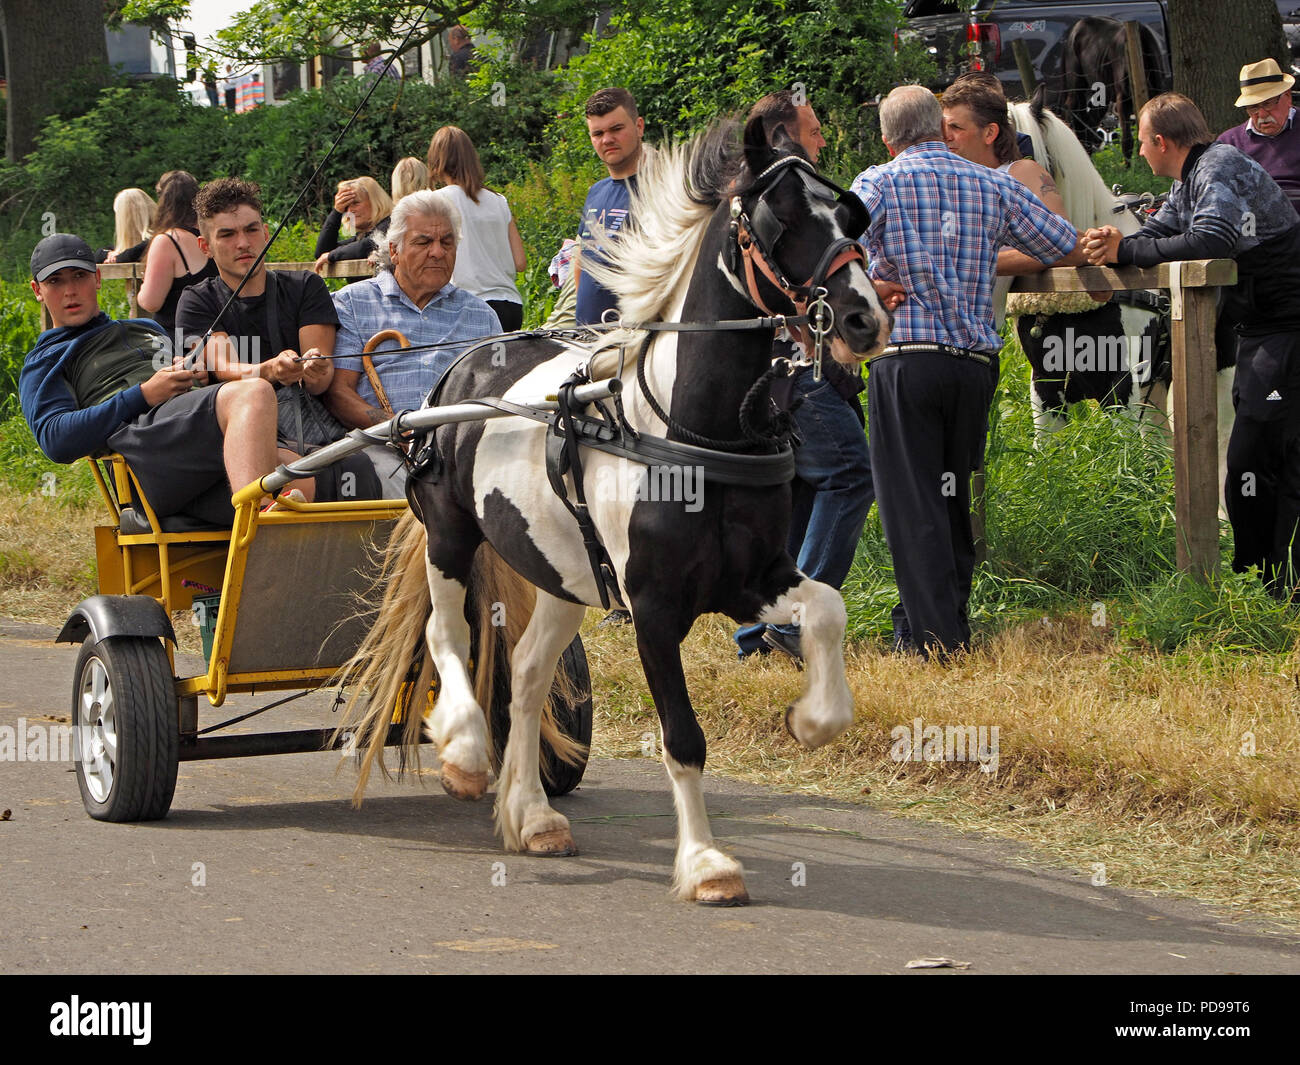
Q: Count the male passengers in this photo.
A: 3